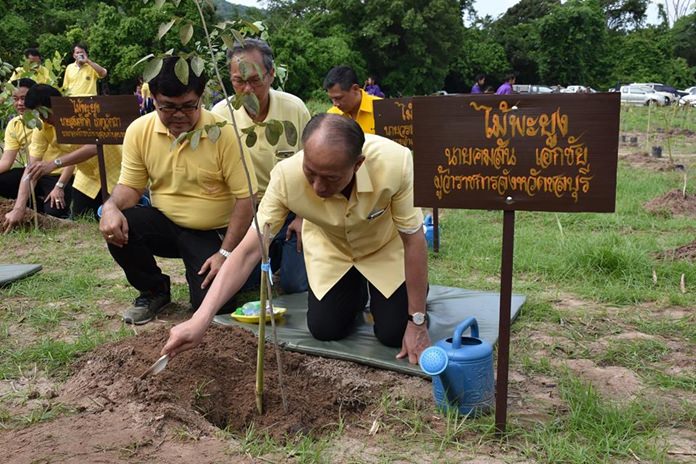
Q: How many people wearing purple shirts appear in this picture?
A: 3